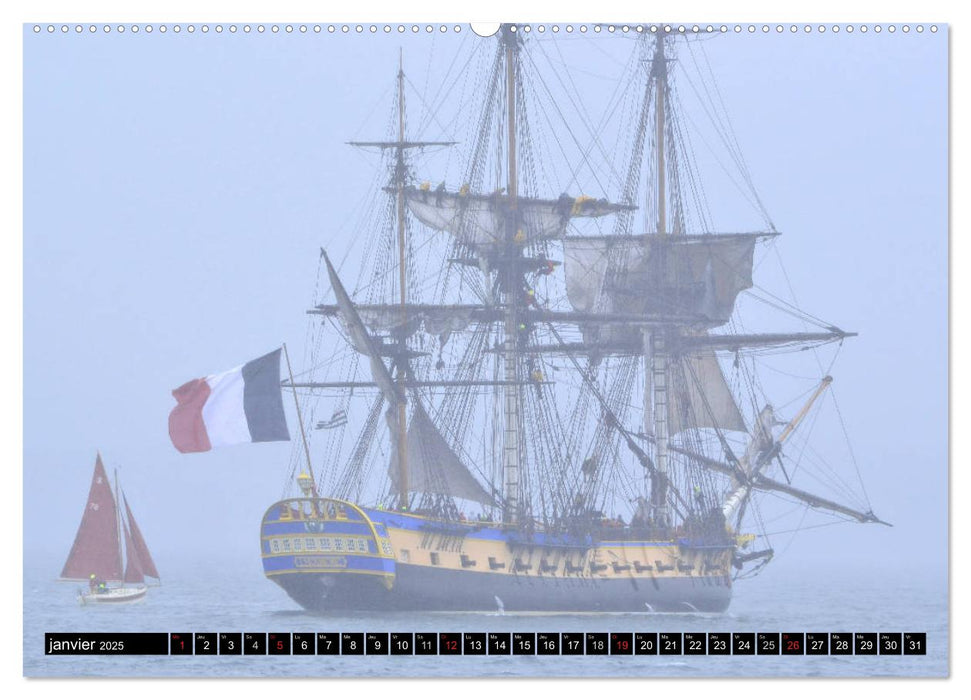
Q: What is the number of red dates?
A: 5